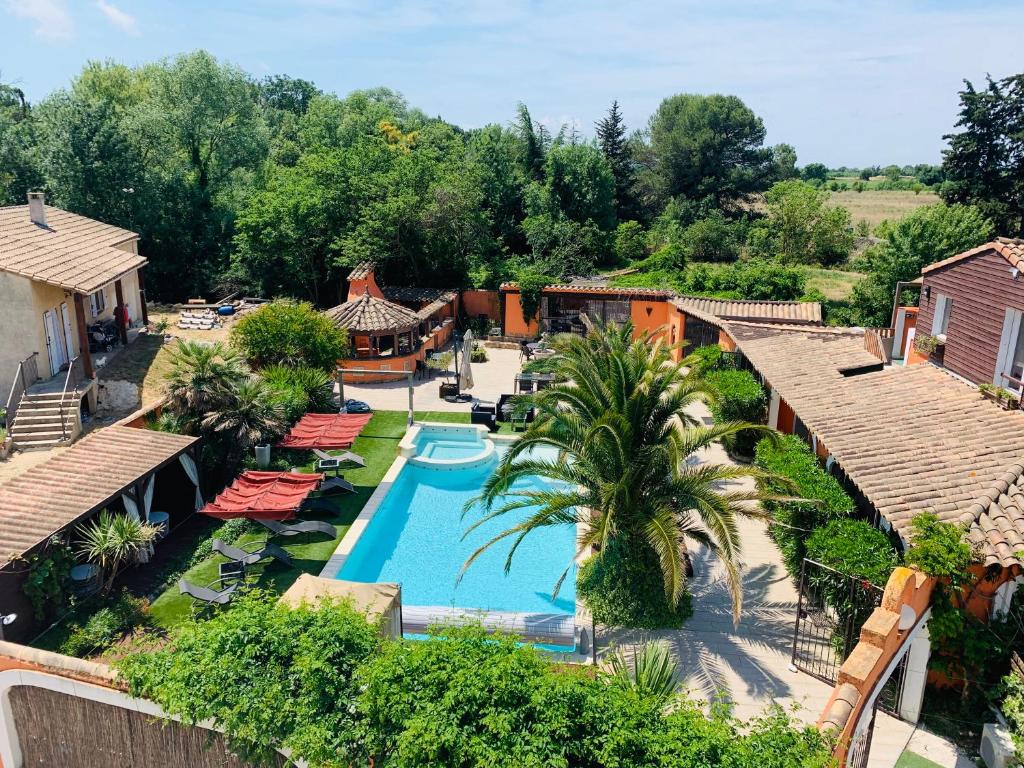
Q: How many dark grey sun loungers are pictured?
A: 6